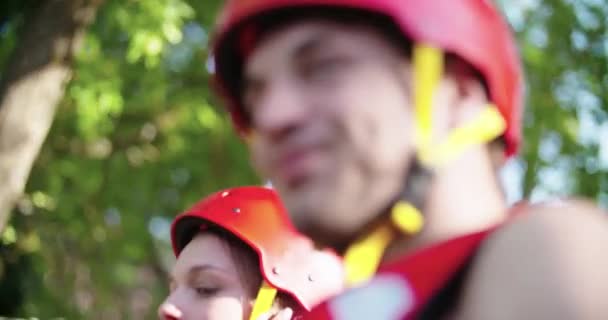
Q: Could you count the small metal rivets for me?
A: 4